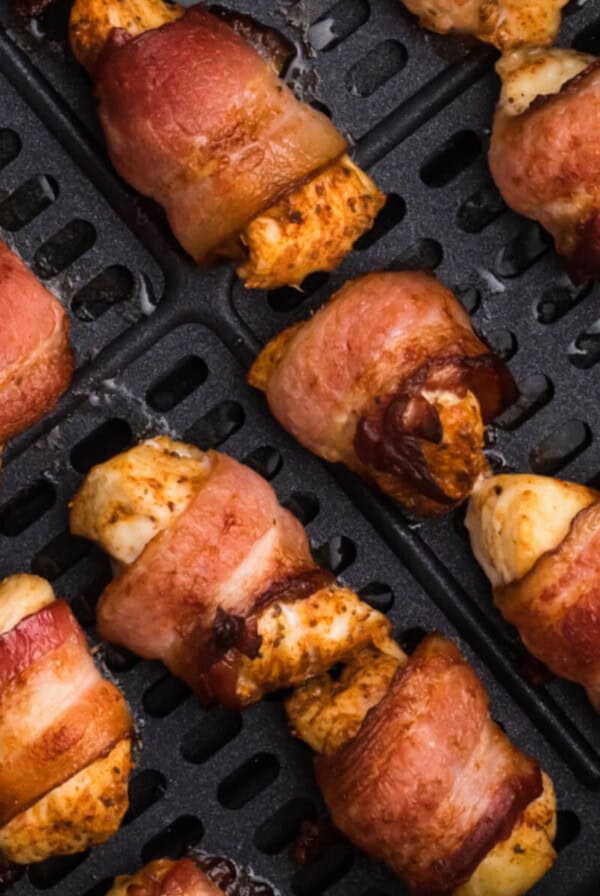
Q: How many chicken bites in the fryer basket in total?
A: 10